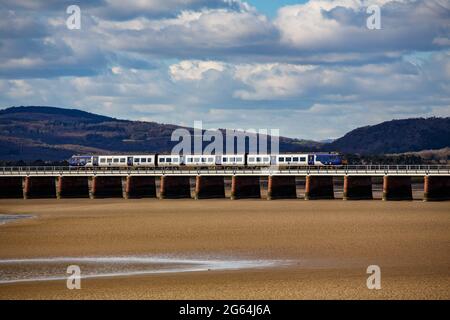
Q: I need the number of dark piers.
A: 13